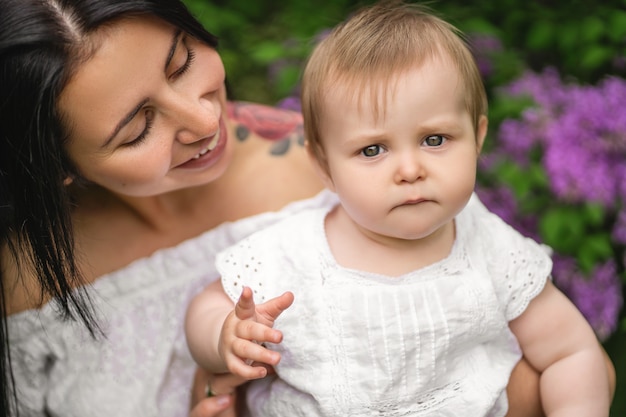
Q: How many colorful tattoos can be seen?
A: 1